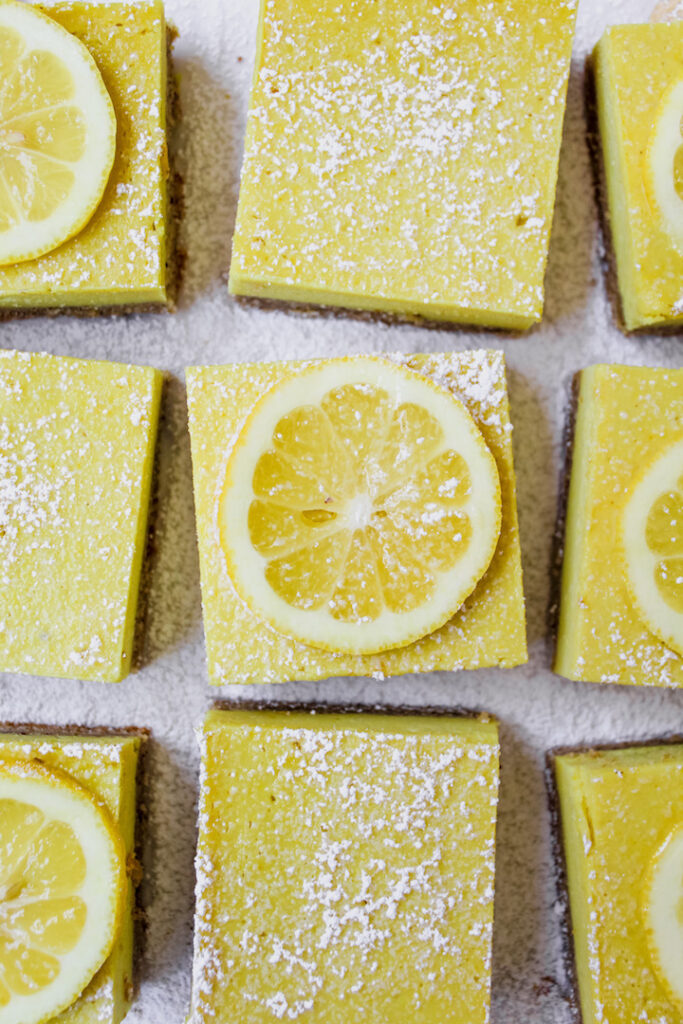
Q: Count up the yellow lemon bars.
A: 9